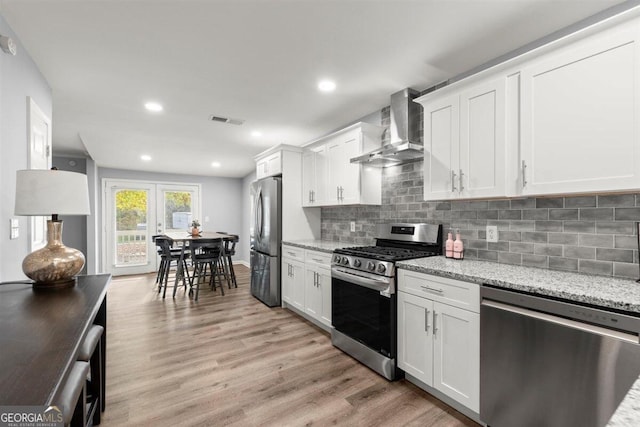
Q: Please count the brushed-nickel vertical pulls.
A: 13